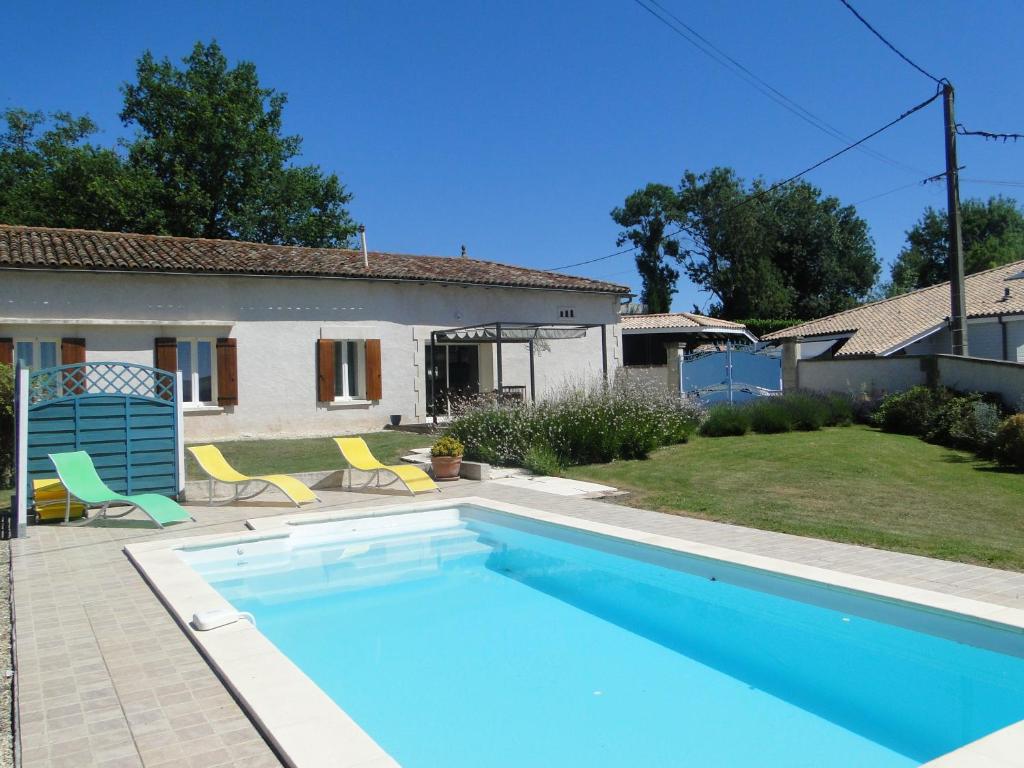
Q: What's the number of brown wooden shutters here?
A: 6